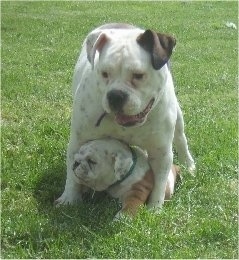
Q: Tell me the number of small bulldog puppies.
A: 1